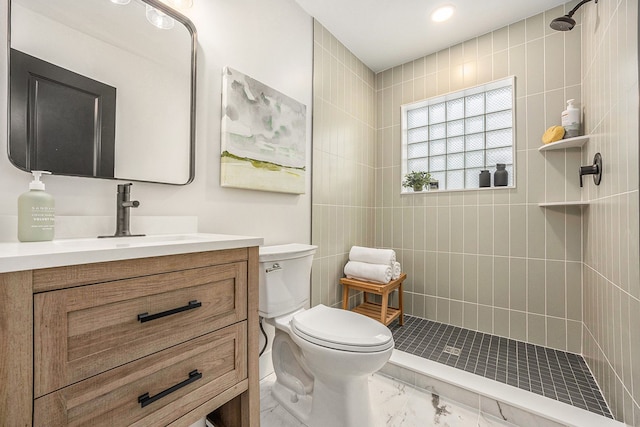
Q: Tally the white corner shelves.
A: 2